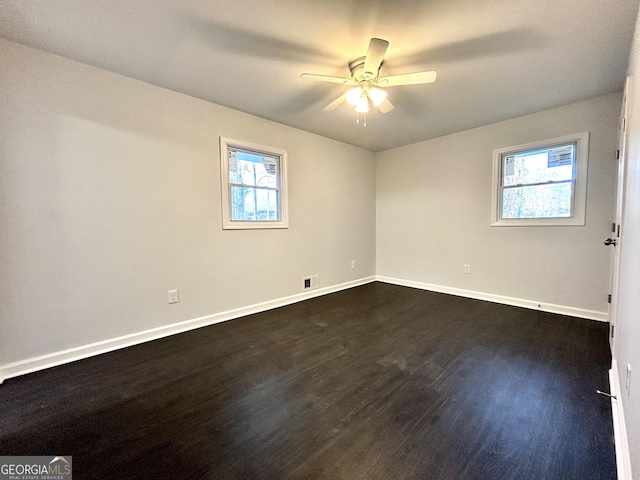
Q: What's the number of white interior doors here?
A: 1